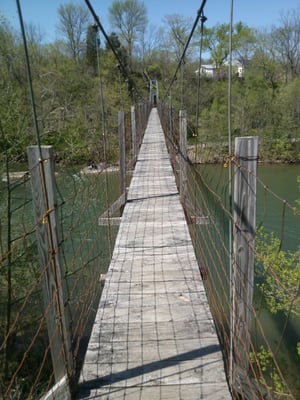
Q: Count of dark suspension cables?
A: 2